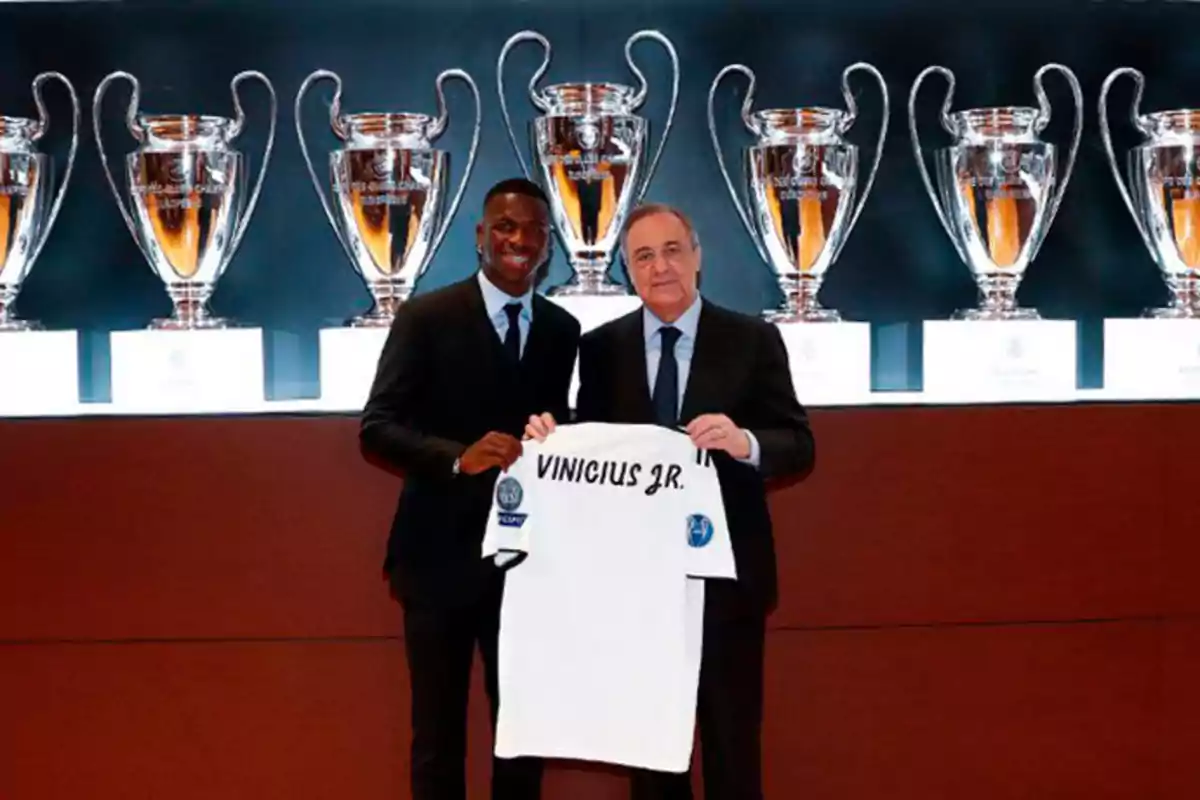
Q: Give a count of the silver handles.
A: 12